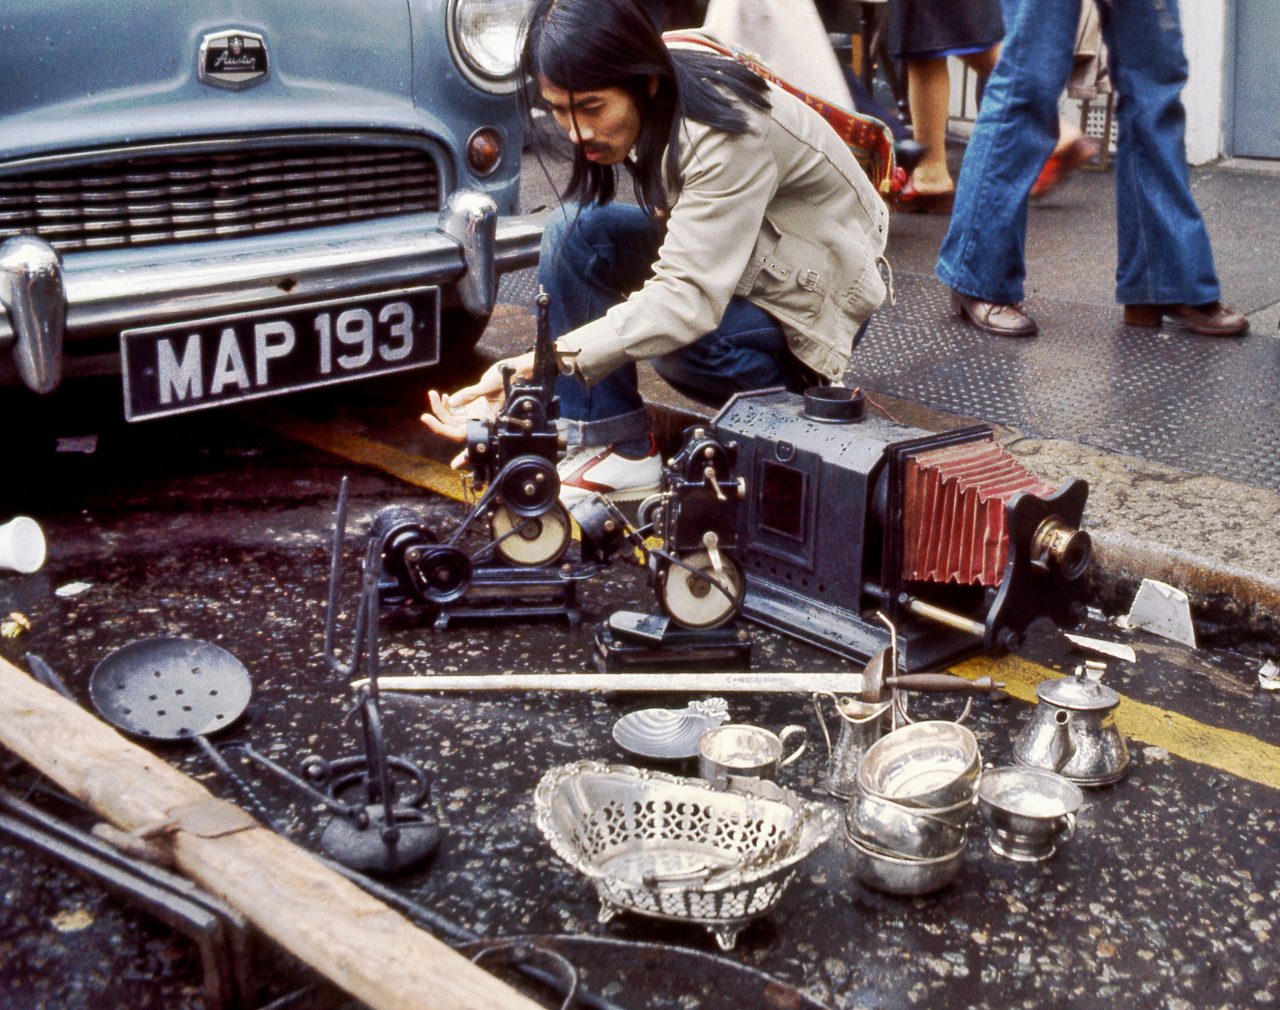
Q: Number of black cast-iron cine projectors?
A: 2